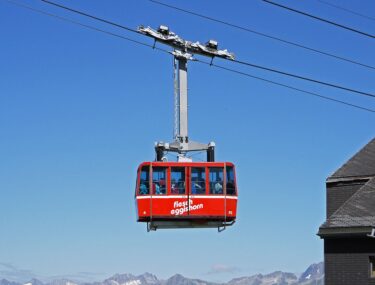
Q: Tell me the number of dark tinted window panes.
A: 6